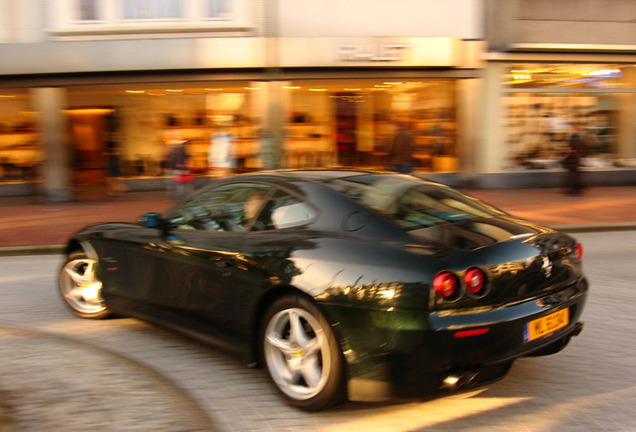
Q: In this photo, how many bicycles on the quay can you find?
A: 0